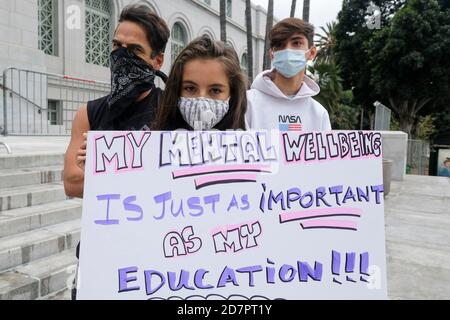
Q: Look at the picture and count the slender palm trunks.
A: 5